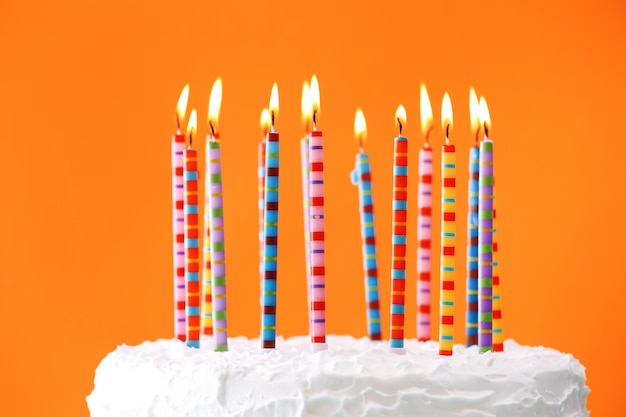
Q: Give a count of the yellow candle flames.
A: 13